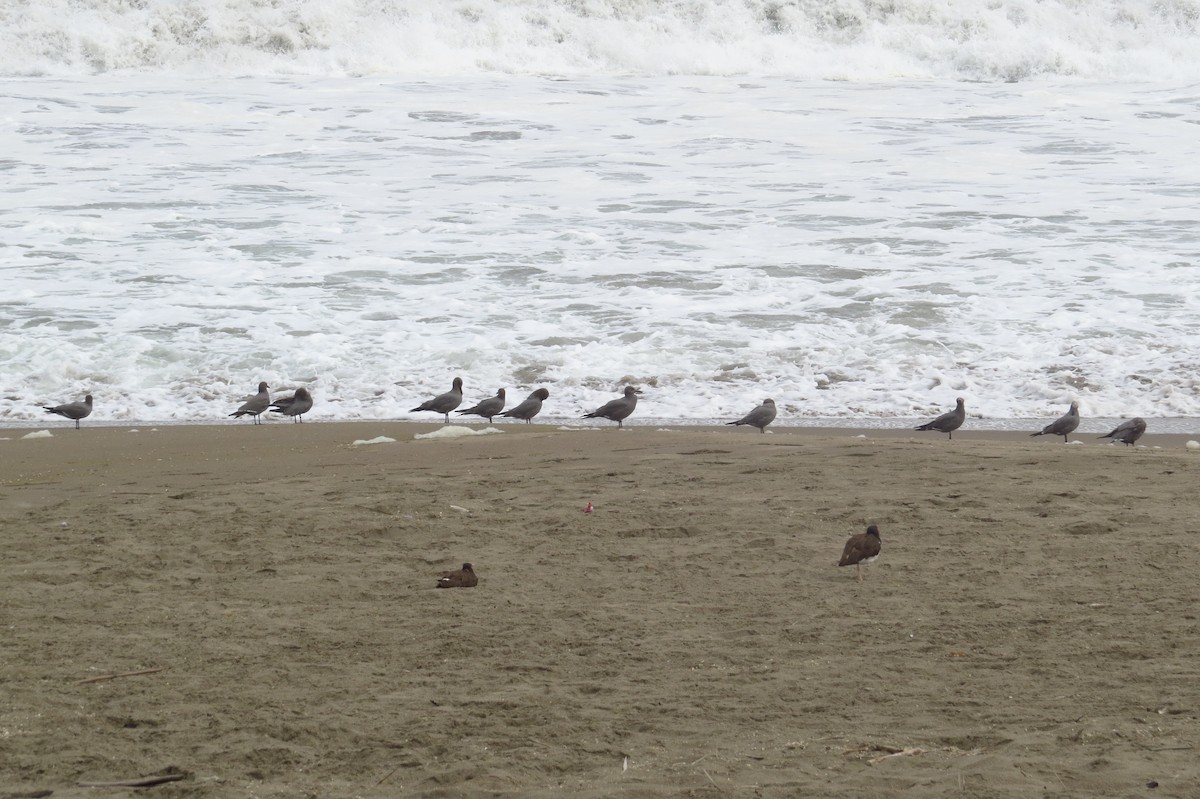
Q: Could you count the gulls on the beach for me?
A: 11